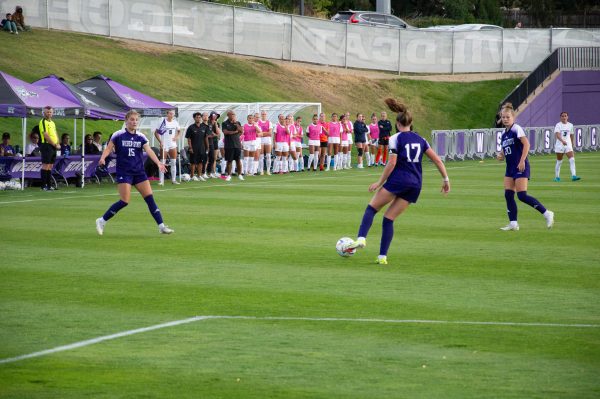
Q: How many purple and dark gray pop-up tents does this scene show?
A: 3